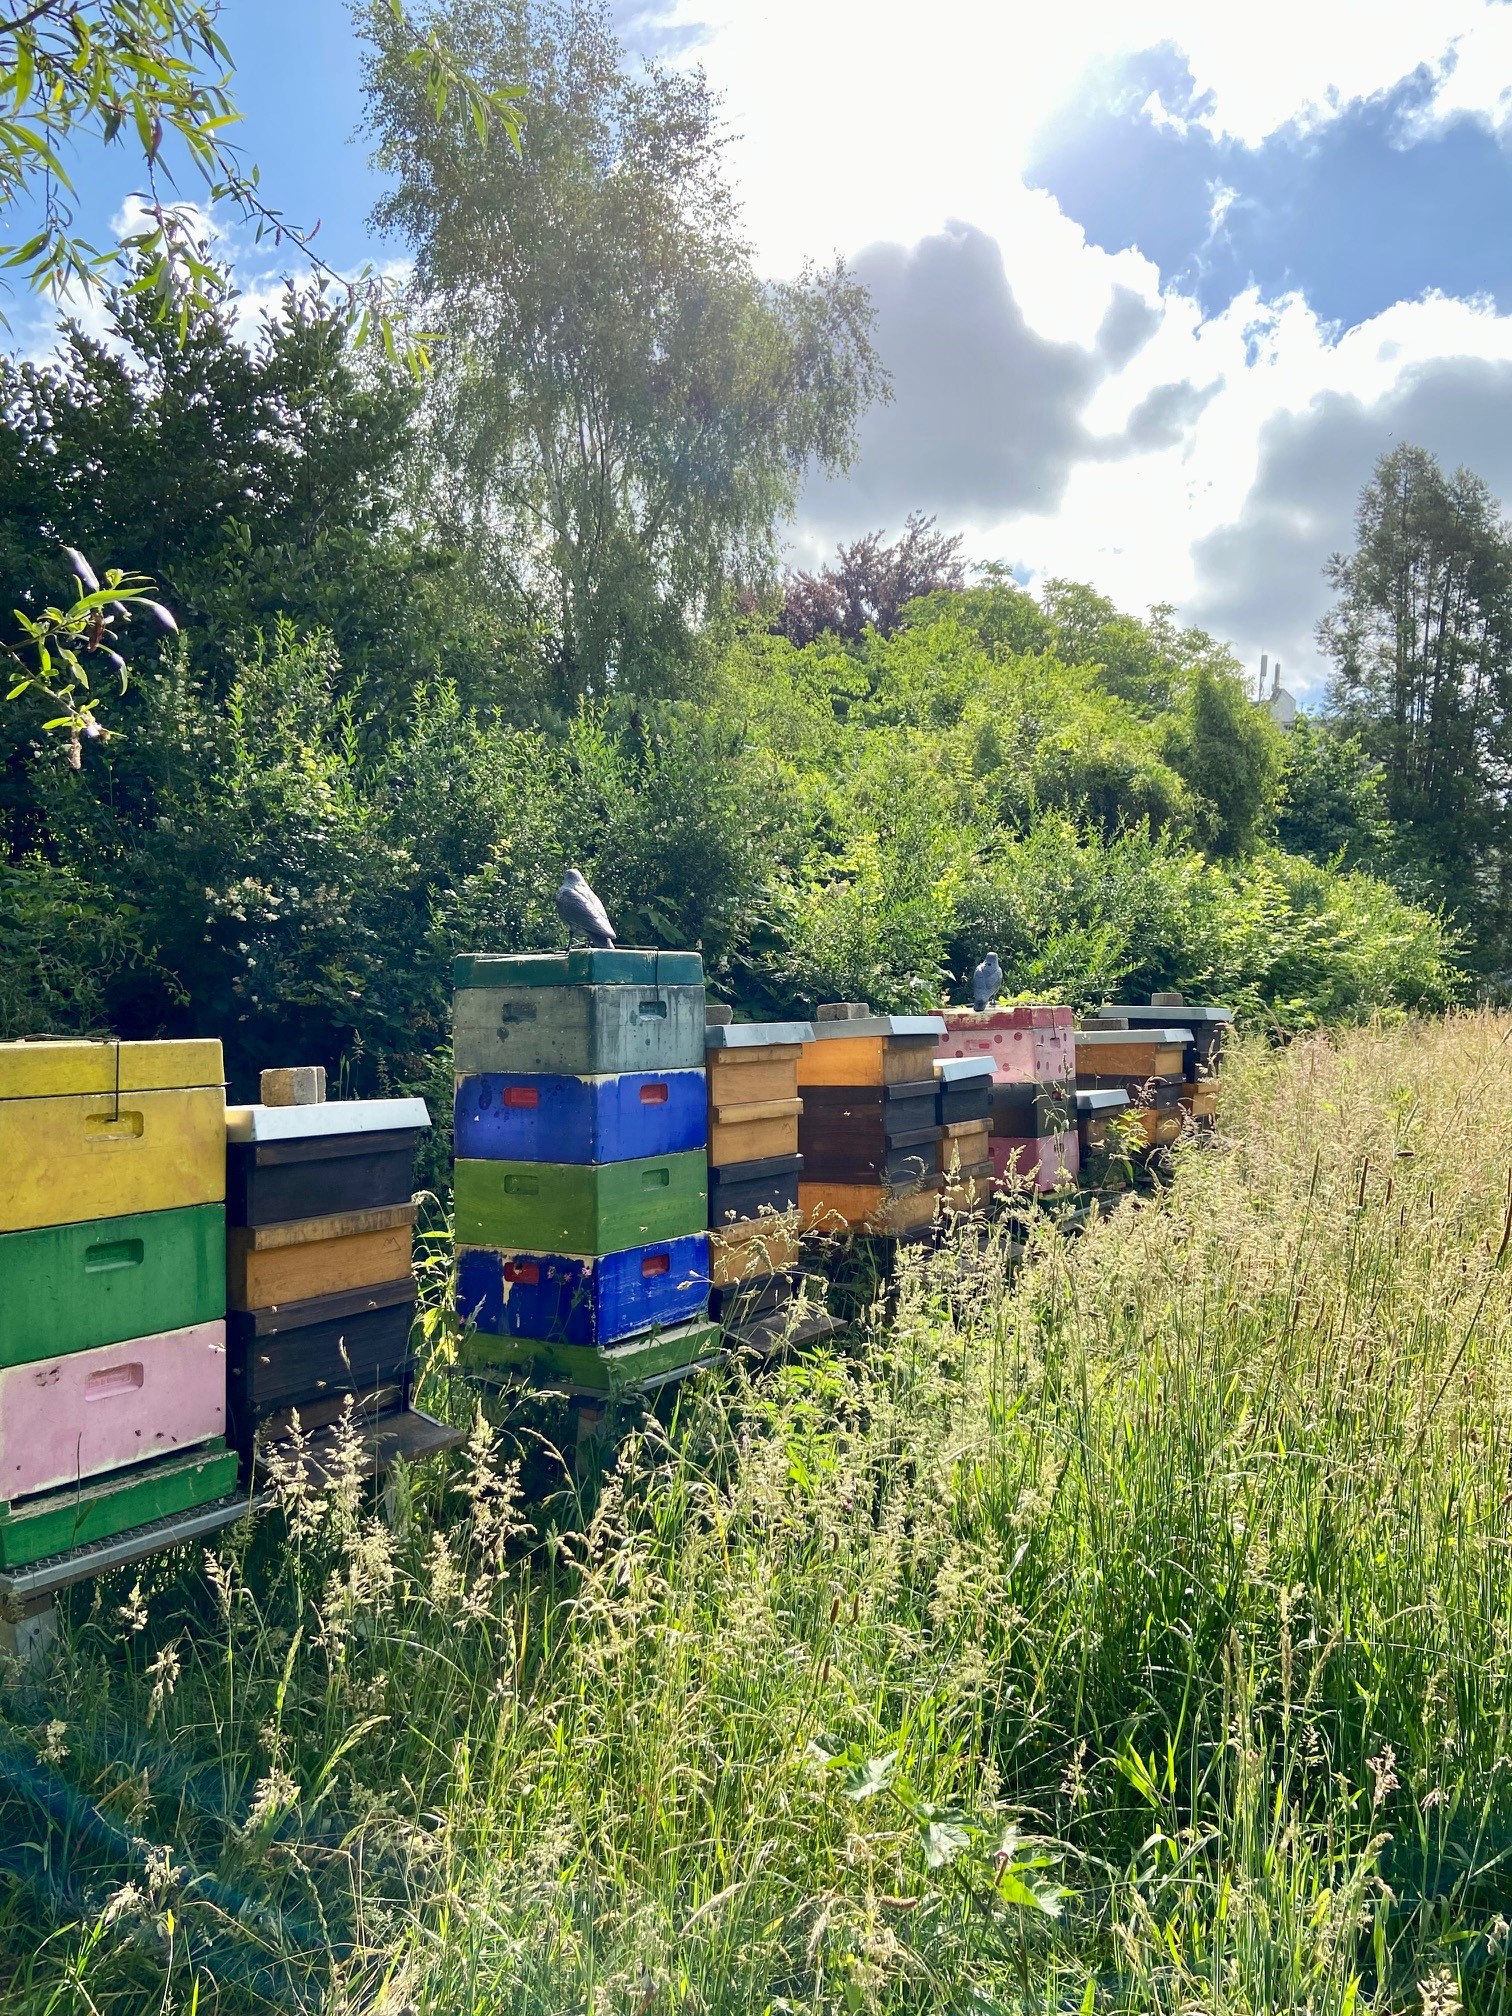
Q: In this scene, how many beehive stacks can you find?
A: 10